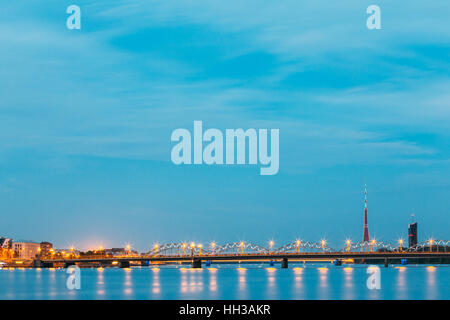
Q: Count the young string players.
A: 0